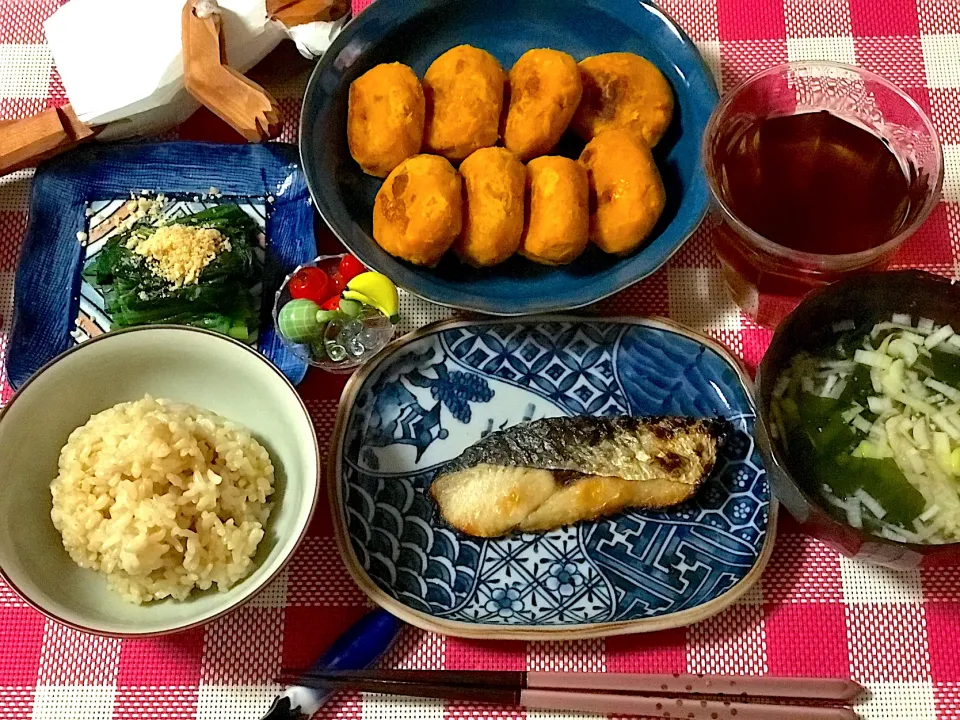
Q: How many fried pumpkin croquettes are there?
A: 8